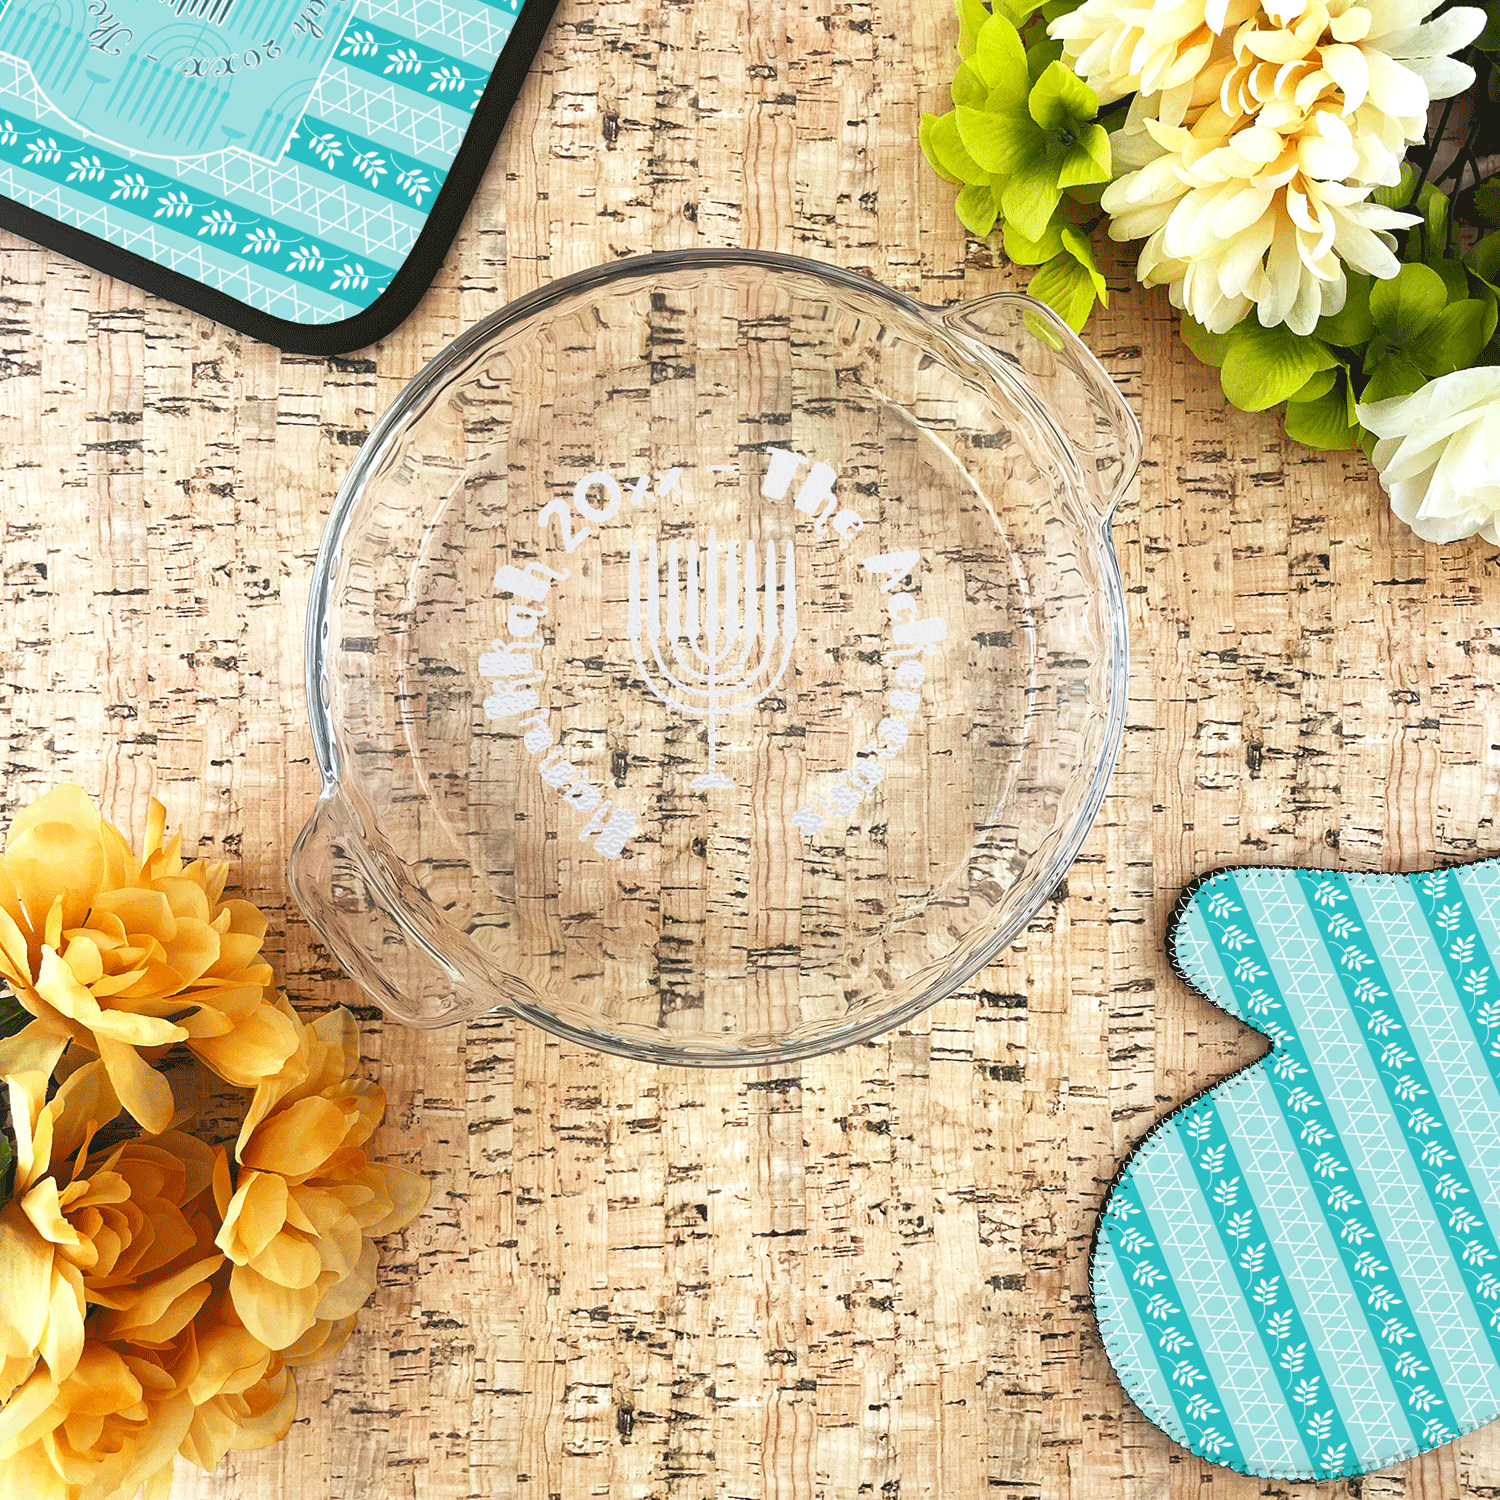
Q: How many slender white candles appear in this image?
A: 9